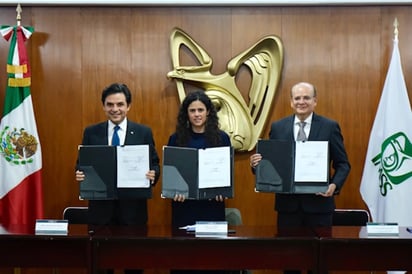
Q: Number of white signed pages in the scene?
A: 3